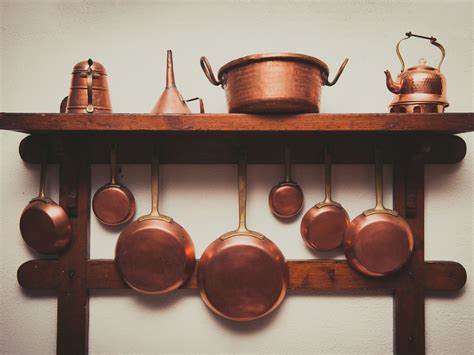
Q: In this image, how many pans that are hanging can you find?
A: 7